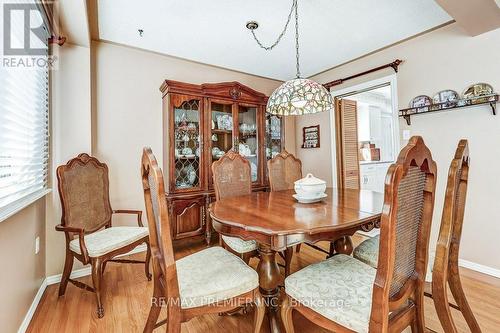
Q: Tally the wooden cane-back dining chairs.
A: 6